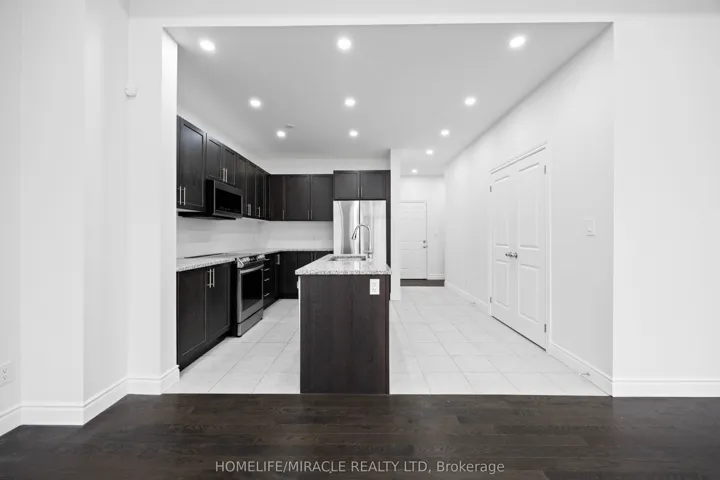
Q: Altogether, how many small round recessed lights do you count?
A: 11